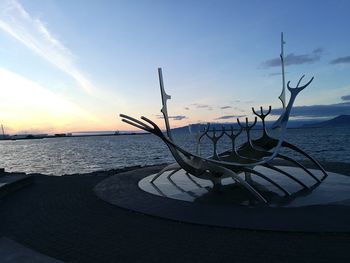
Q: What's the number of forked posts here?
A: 5